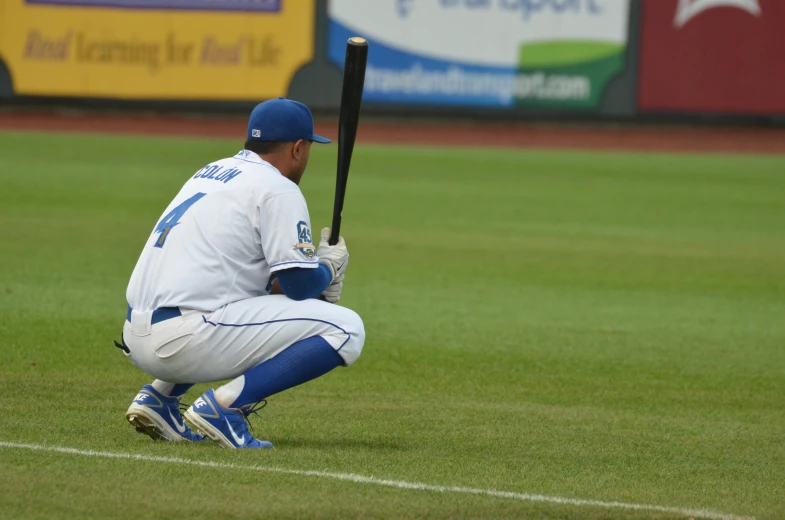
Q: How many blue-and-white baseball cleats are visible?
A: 2